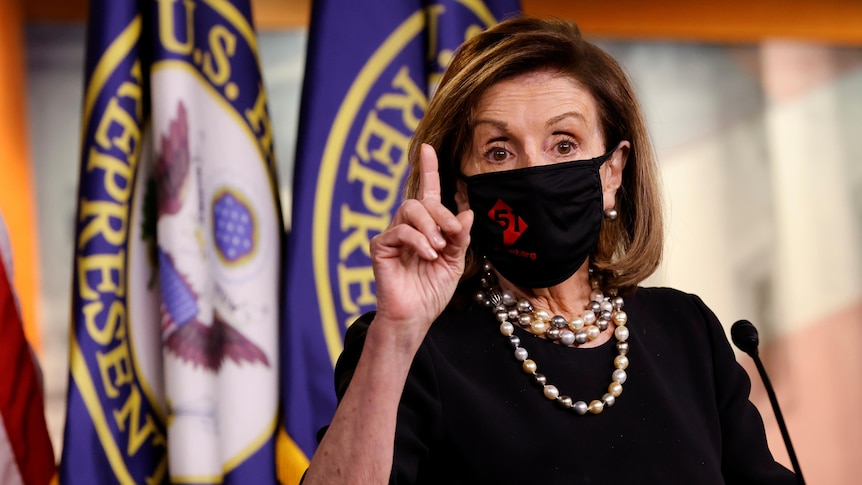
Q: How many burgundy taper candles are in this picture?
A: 0